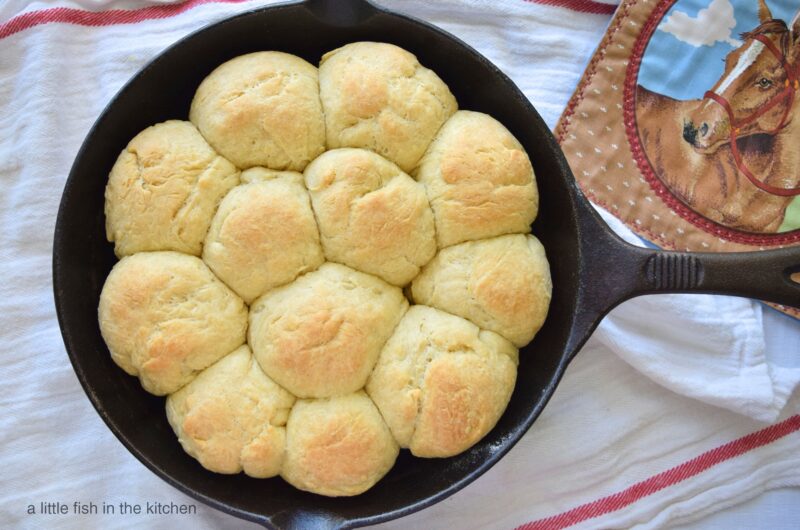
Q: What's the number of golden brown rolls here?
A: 12